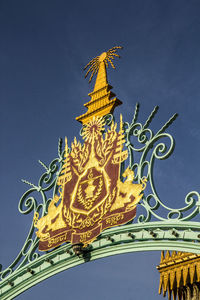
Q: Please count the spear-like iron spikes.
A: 6